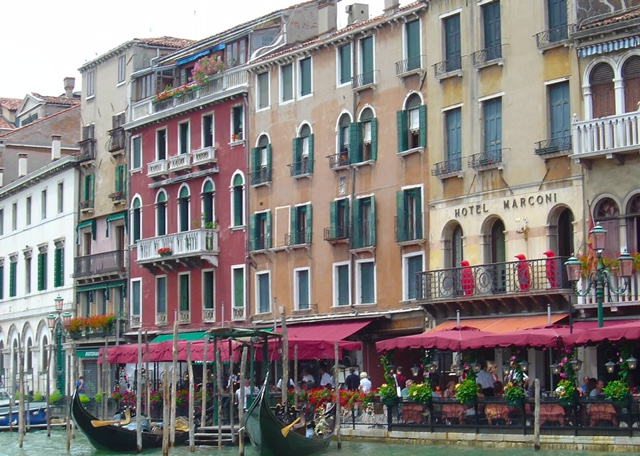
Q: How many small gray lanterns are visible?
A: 11